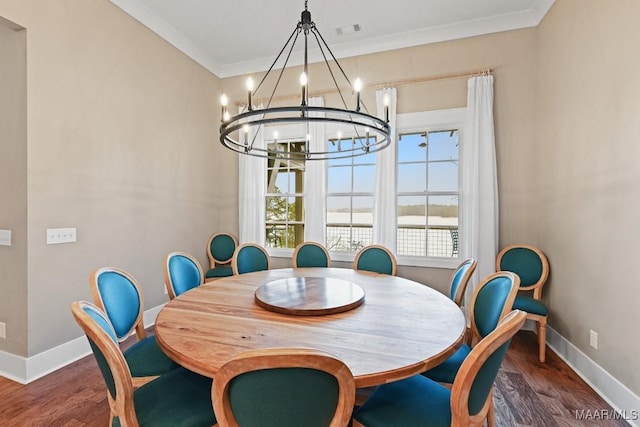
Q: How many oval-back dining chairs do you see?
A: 12